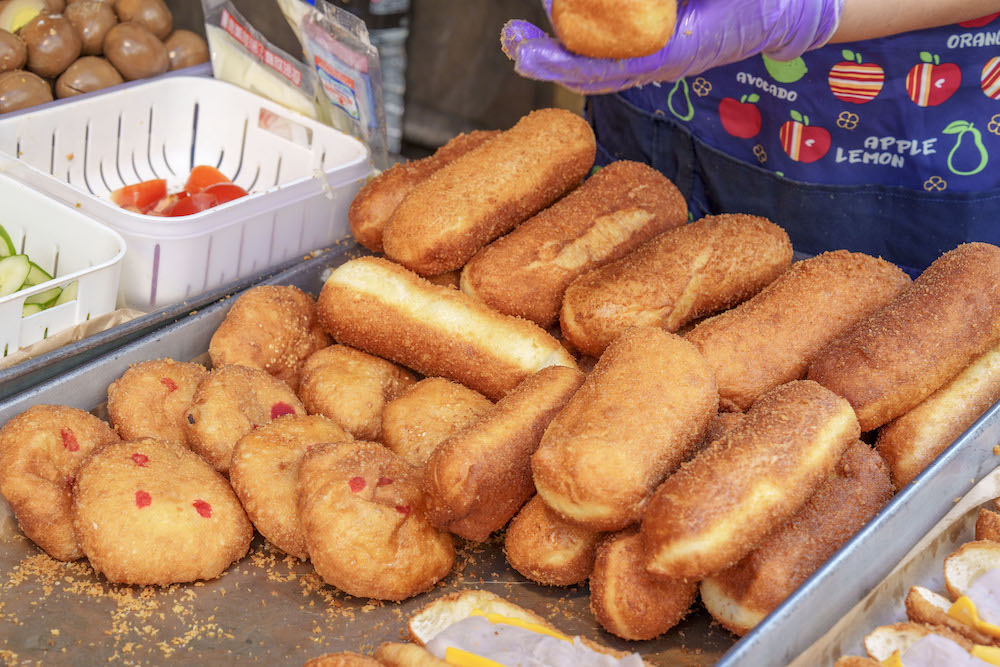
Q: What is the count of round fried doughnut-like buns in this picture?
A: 9